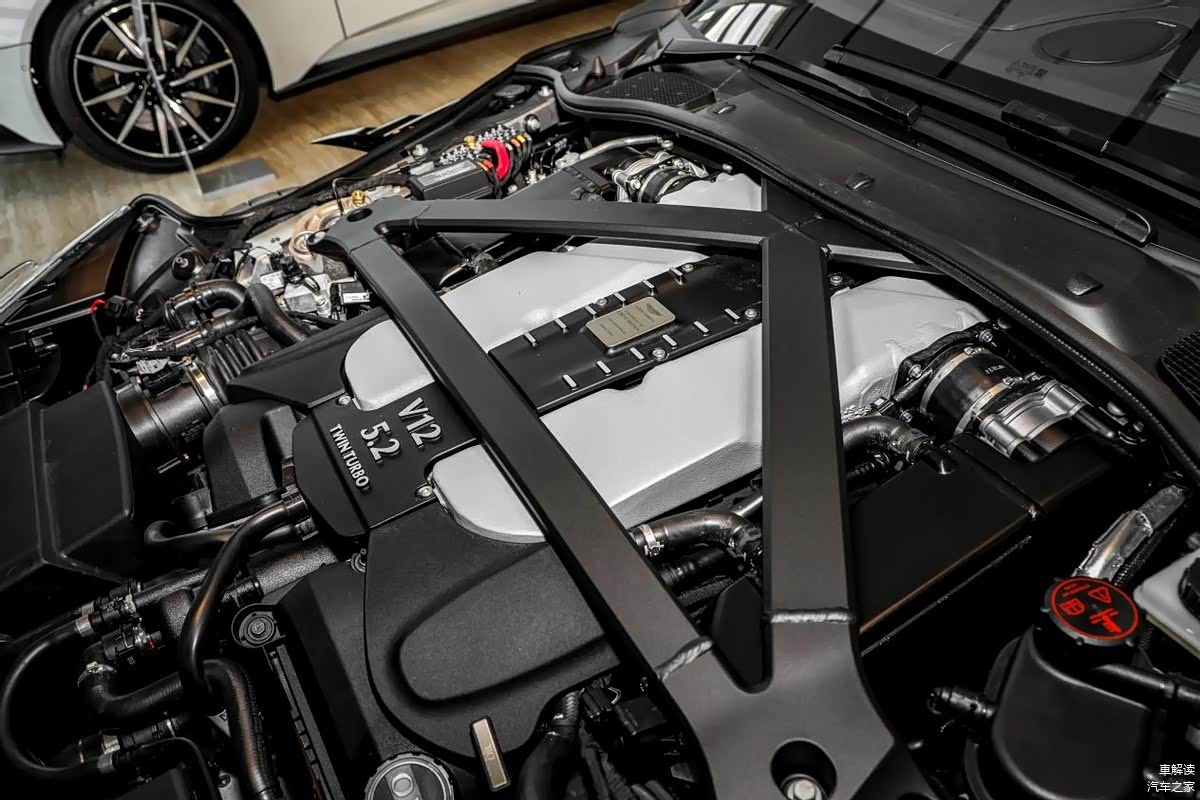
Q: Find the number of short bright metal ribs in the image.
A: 12